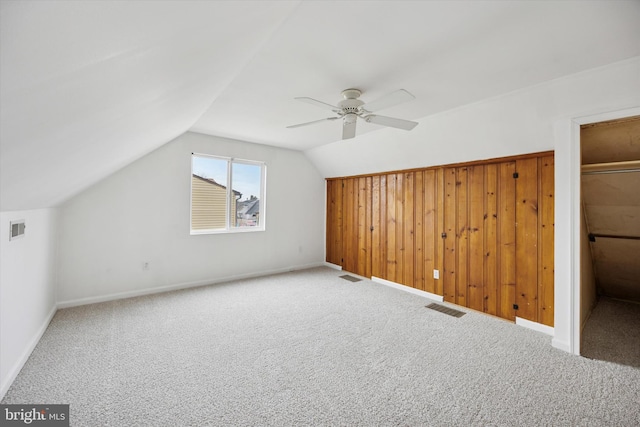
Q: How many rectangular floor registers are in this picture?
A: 2